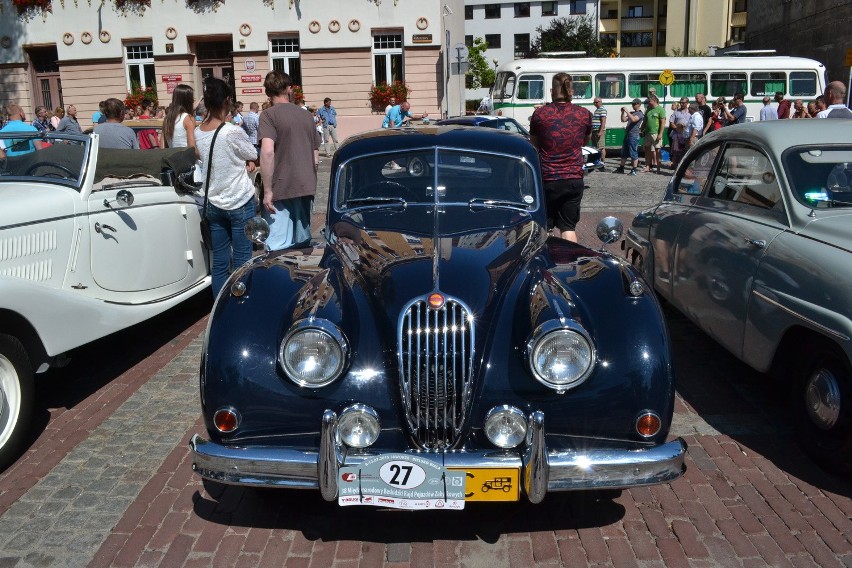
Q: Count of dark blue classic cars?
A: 1